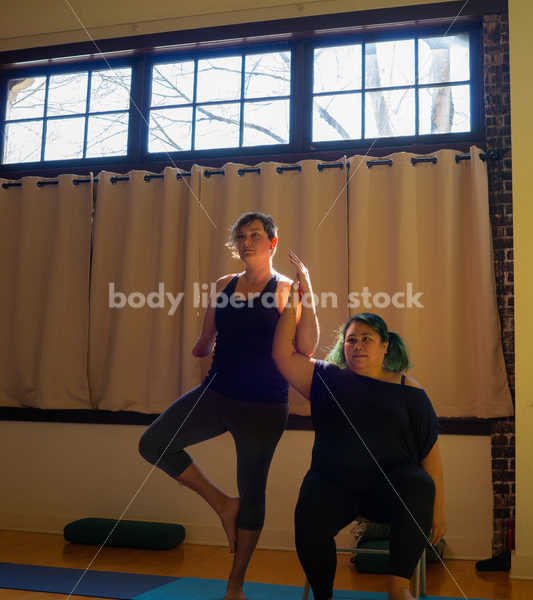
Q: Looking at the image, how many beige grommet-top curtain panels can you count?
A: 4